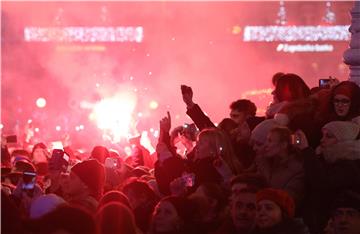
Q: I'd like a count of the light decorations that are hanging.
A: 2